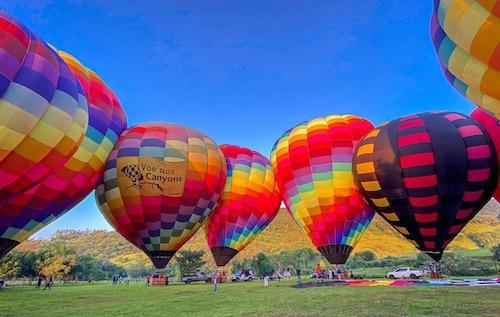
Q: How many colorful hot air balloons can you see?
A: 8